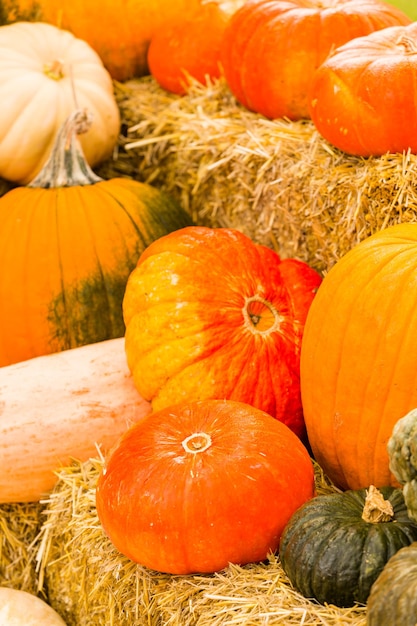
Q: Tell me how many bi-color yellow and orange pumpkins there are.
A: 1